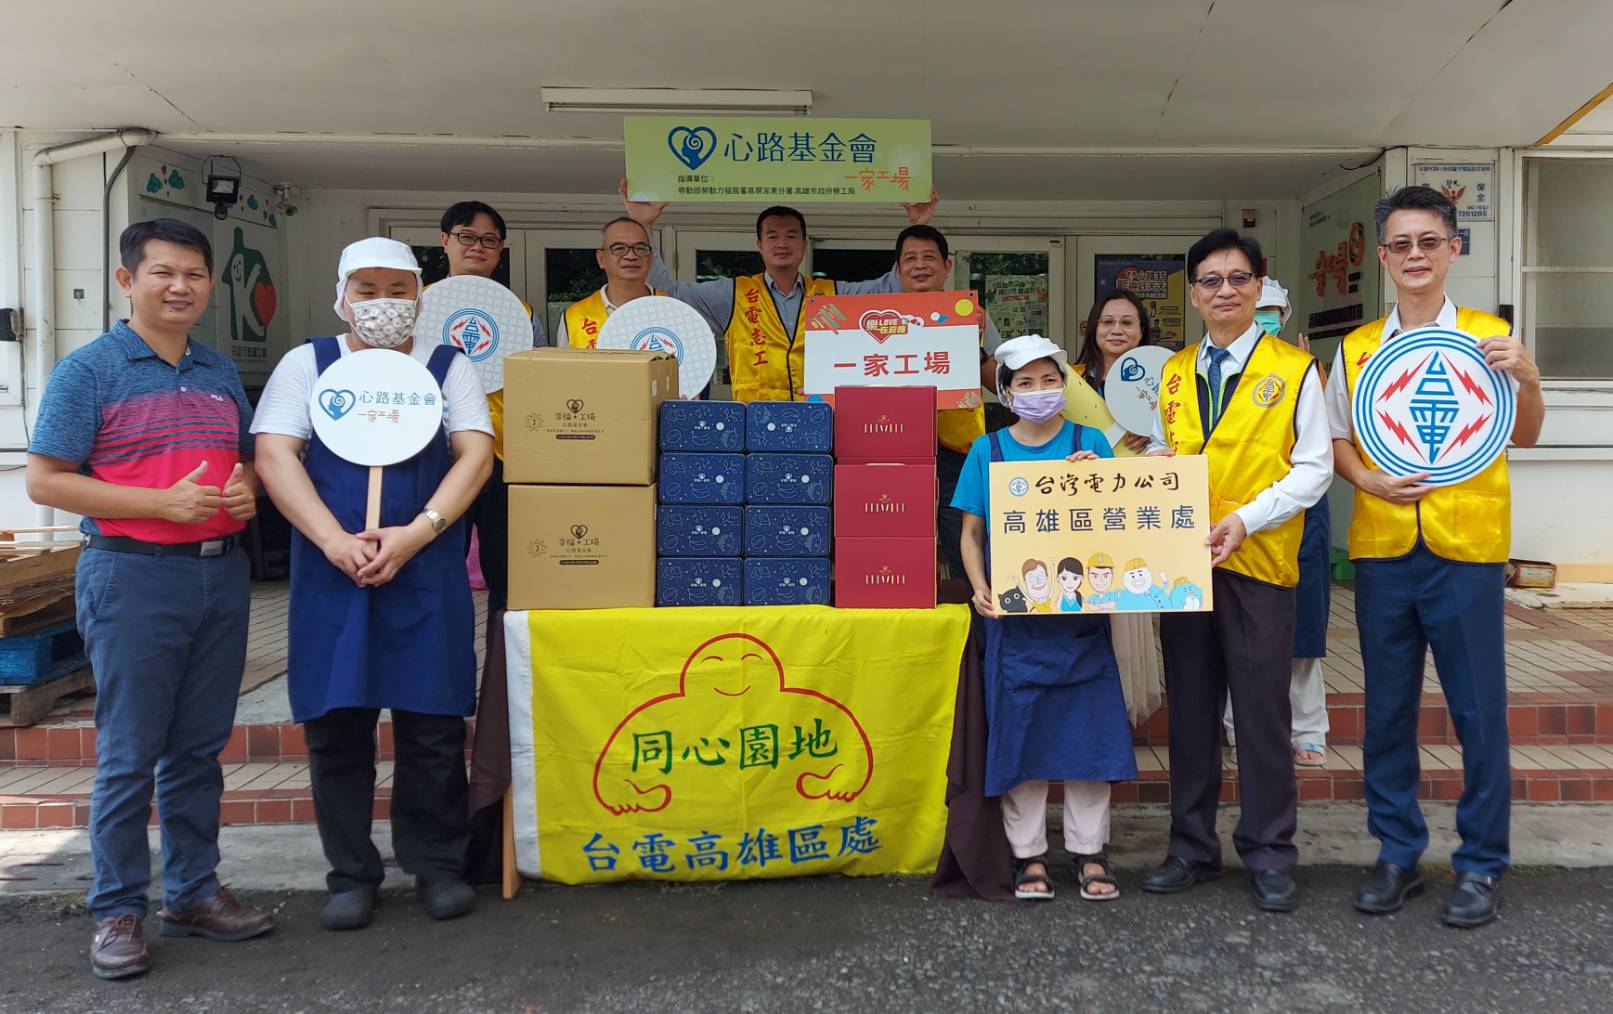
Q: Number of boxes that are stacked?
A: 13